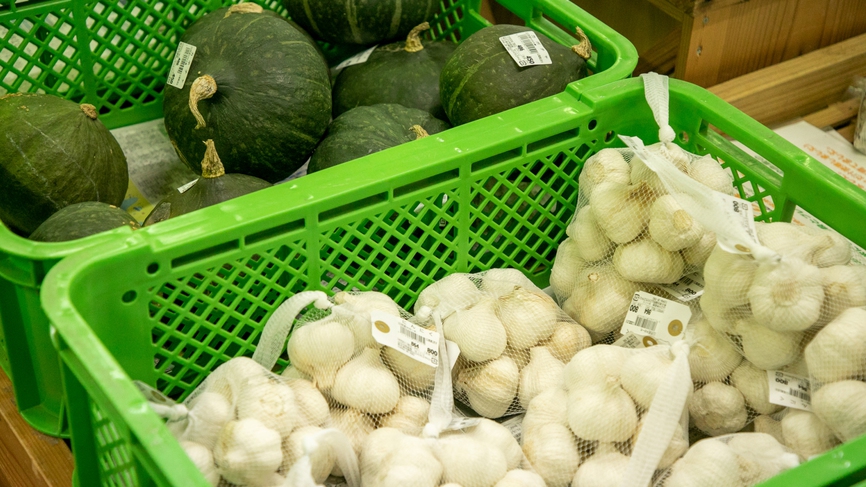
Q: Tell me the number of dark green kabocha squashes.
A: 8